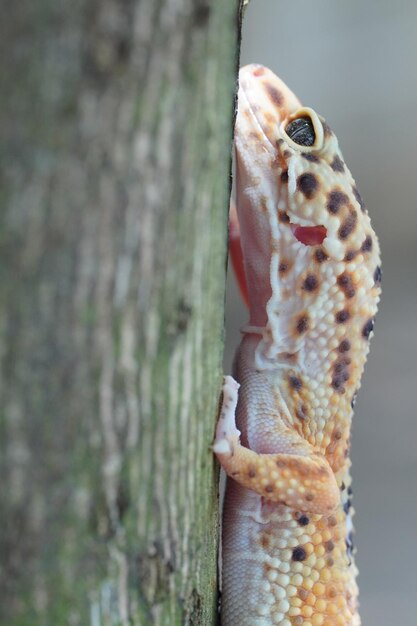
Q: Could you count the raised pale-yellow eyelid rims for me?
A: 1